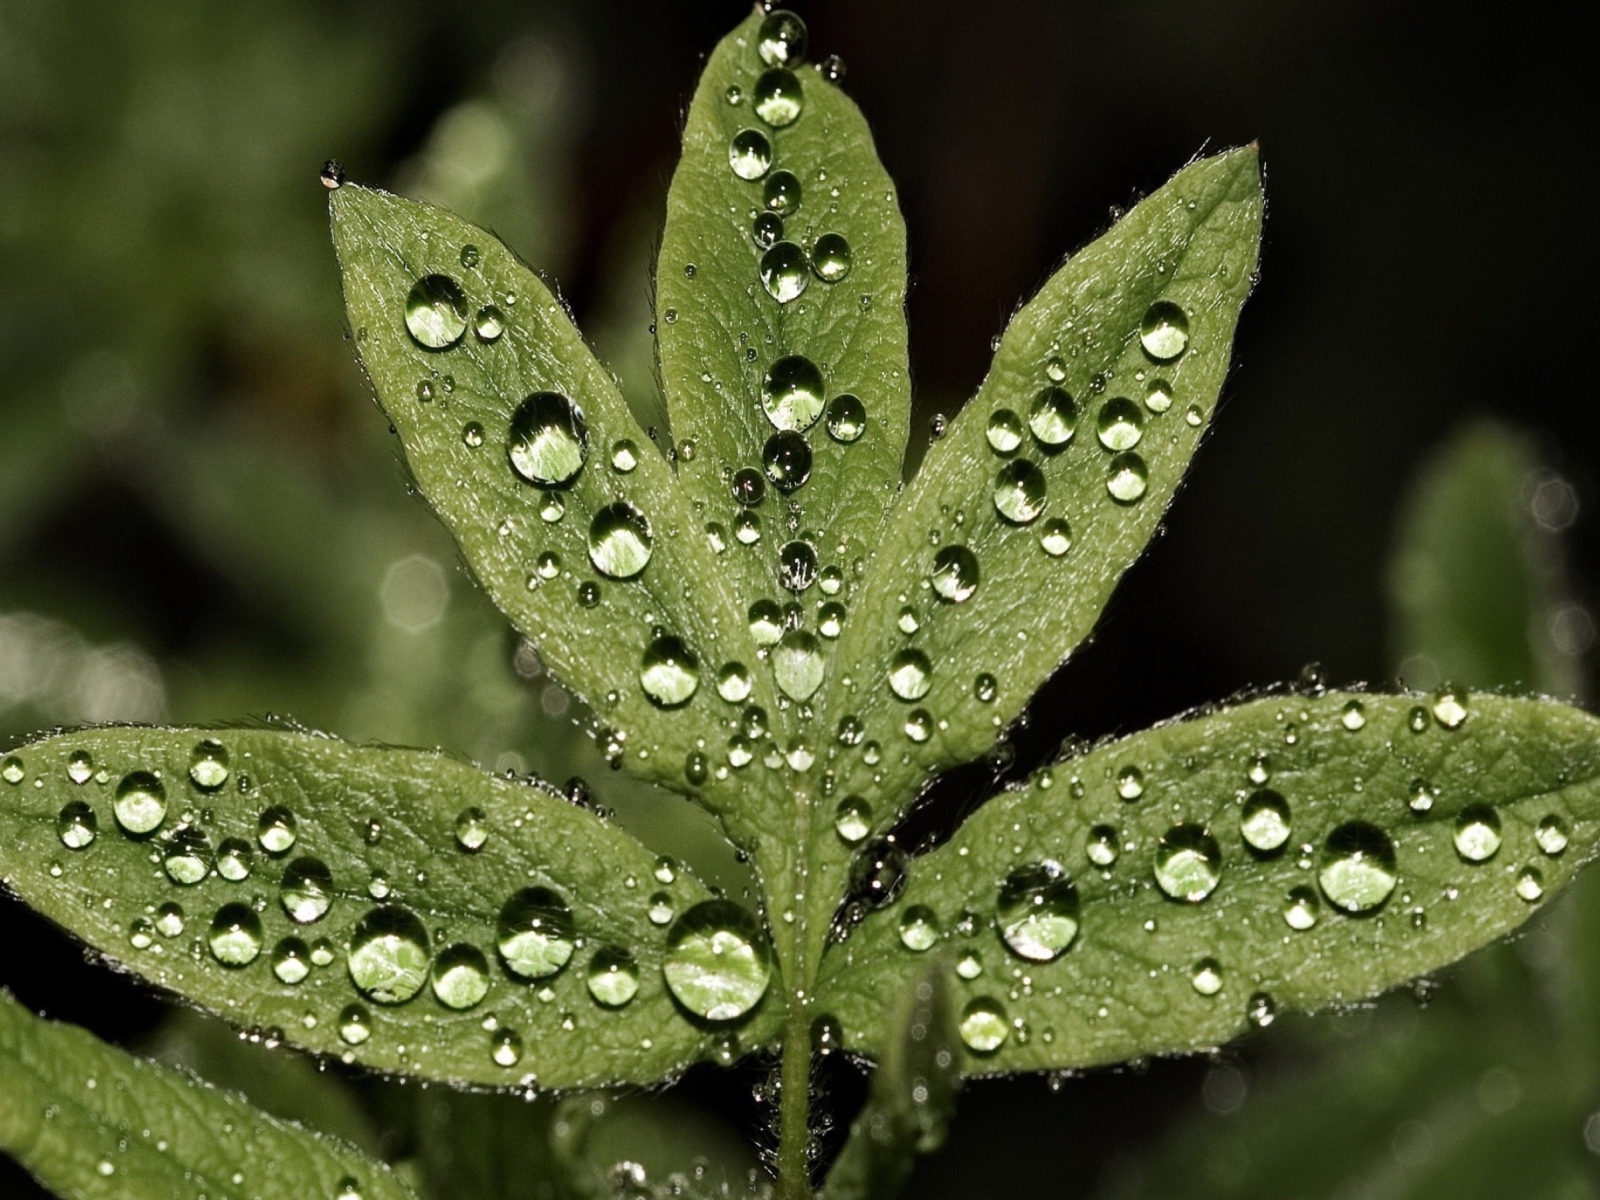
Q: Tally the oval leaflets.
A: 5